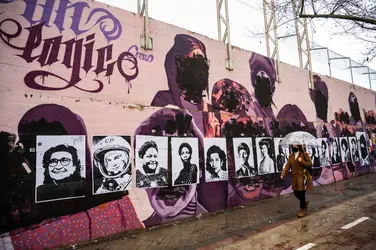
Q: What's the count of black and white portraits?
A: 14